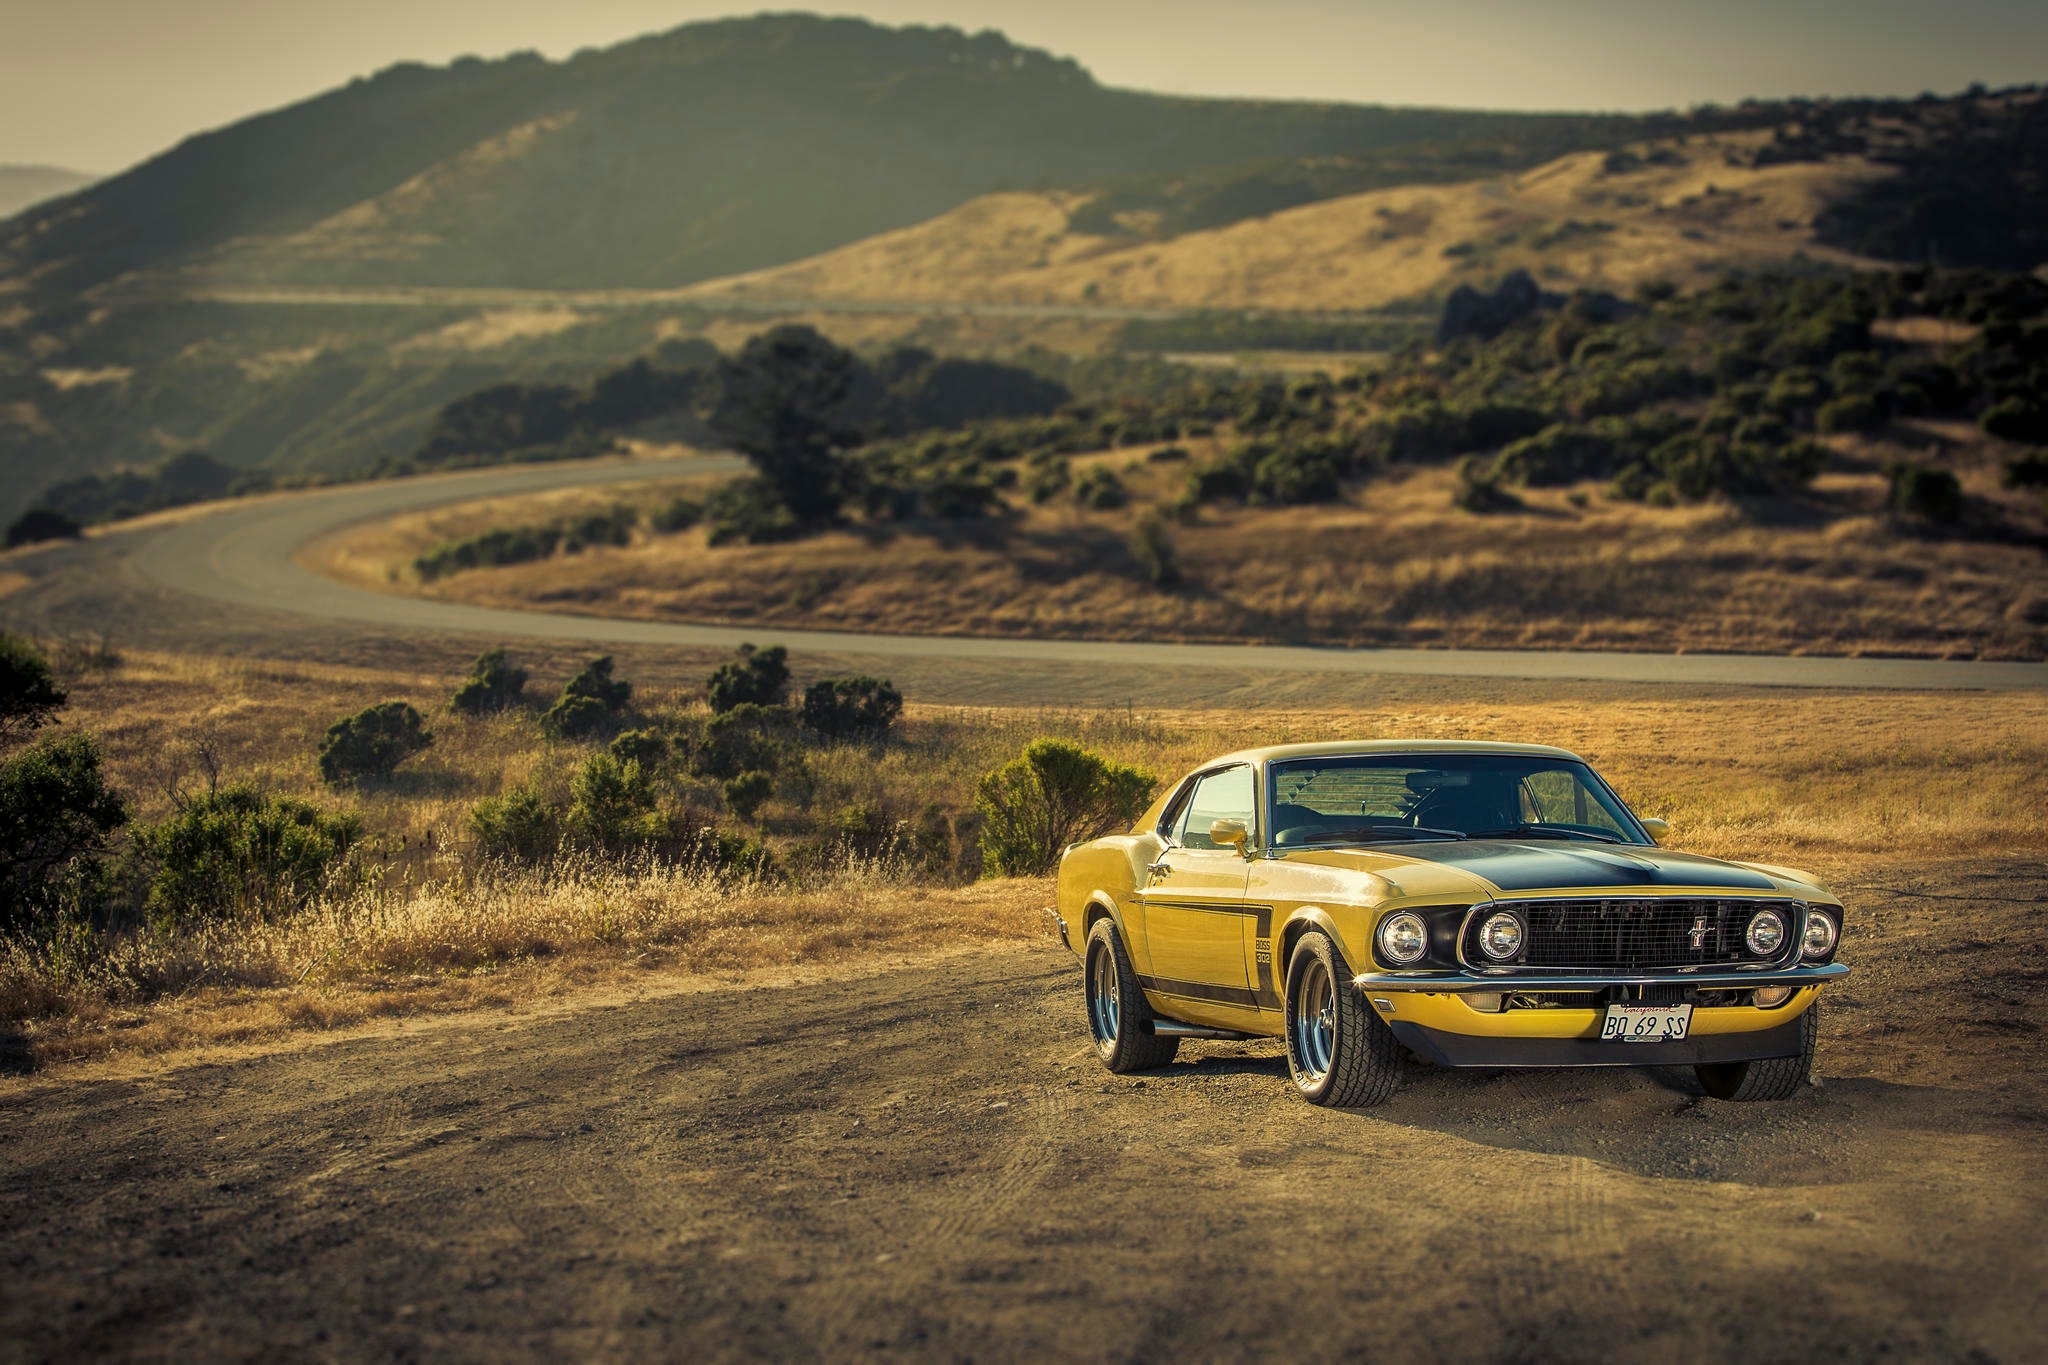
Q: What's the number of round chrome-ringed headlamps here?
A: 4